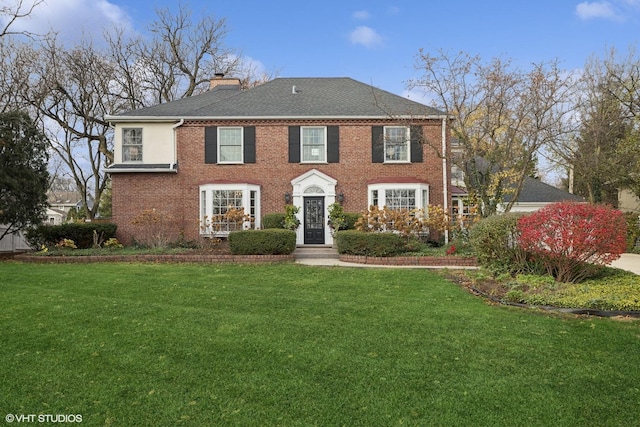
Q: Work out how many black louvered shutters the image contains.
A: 6